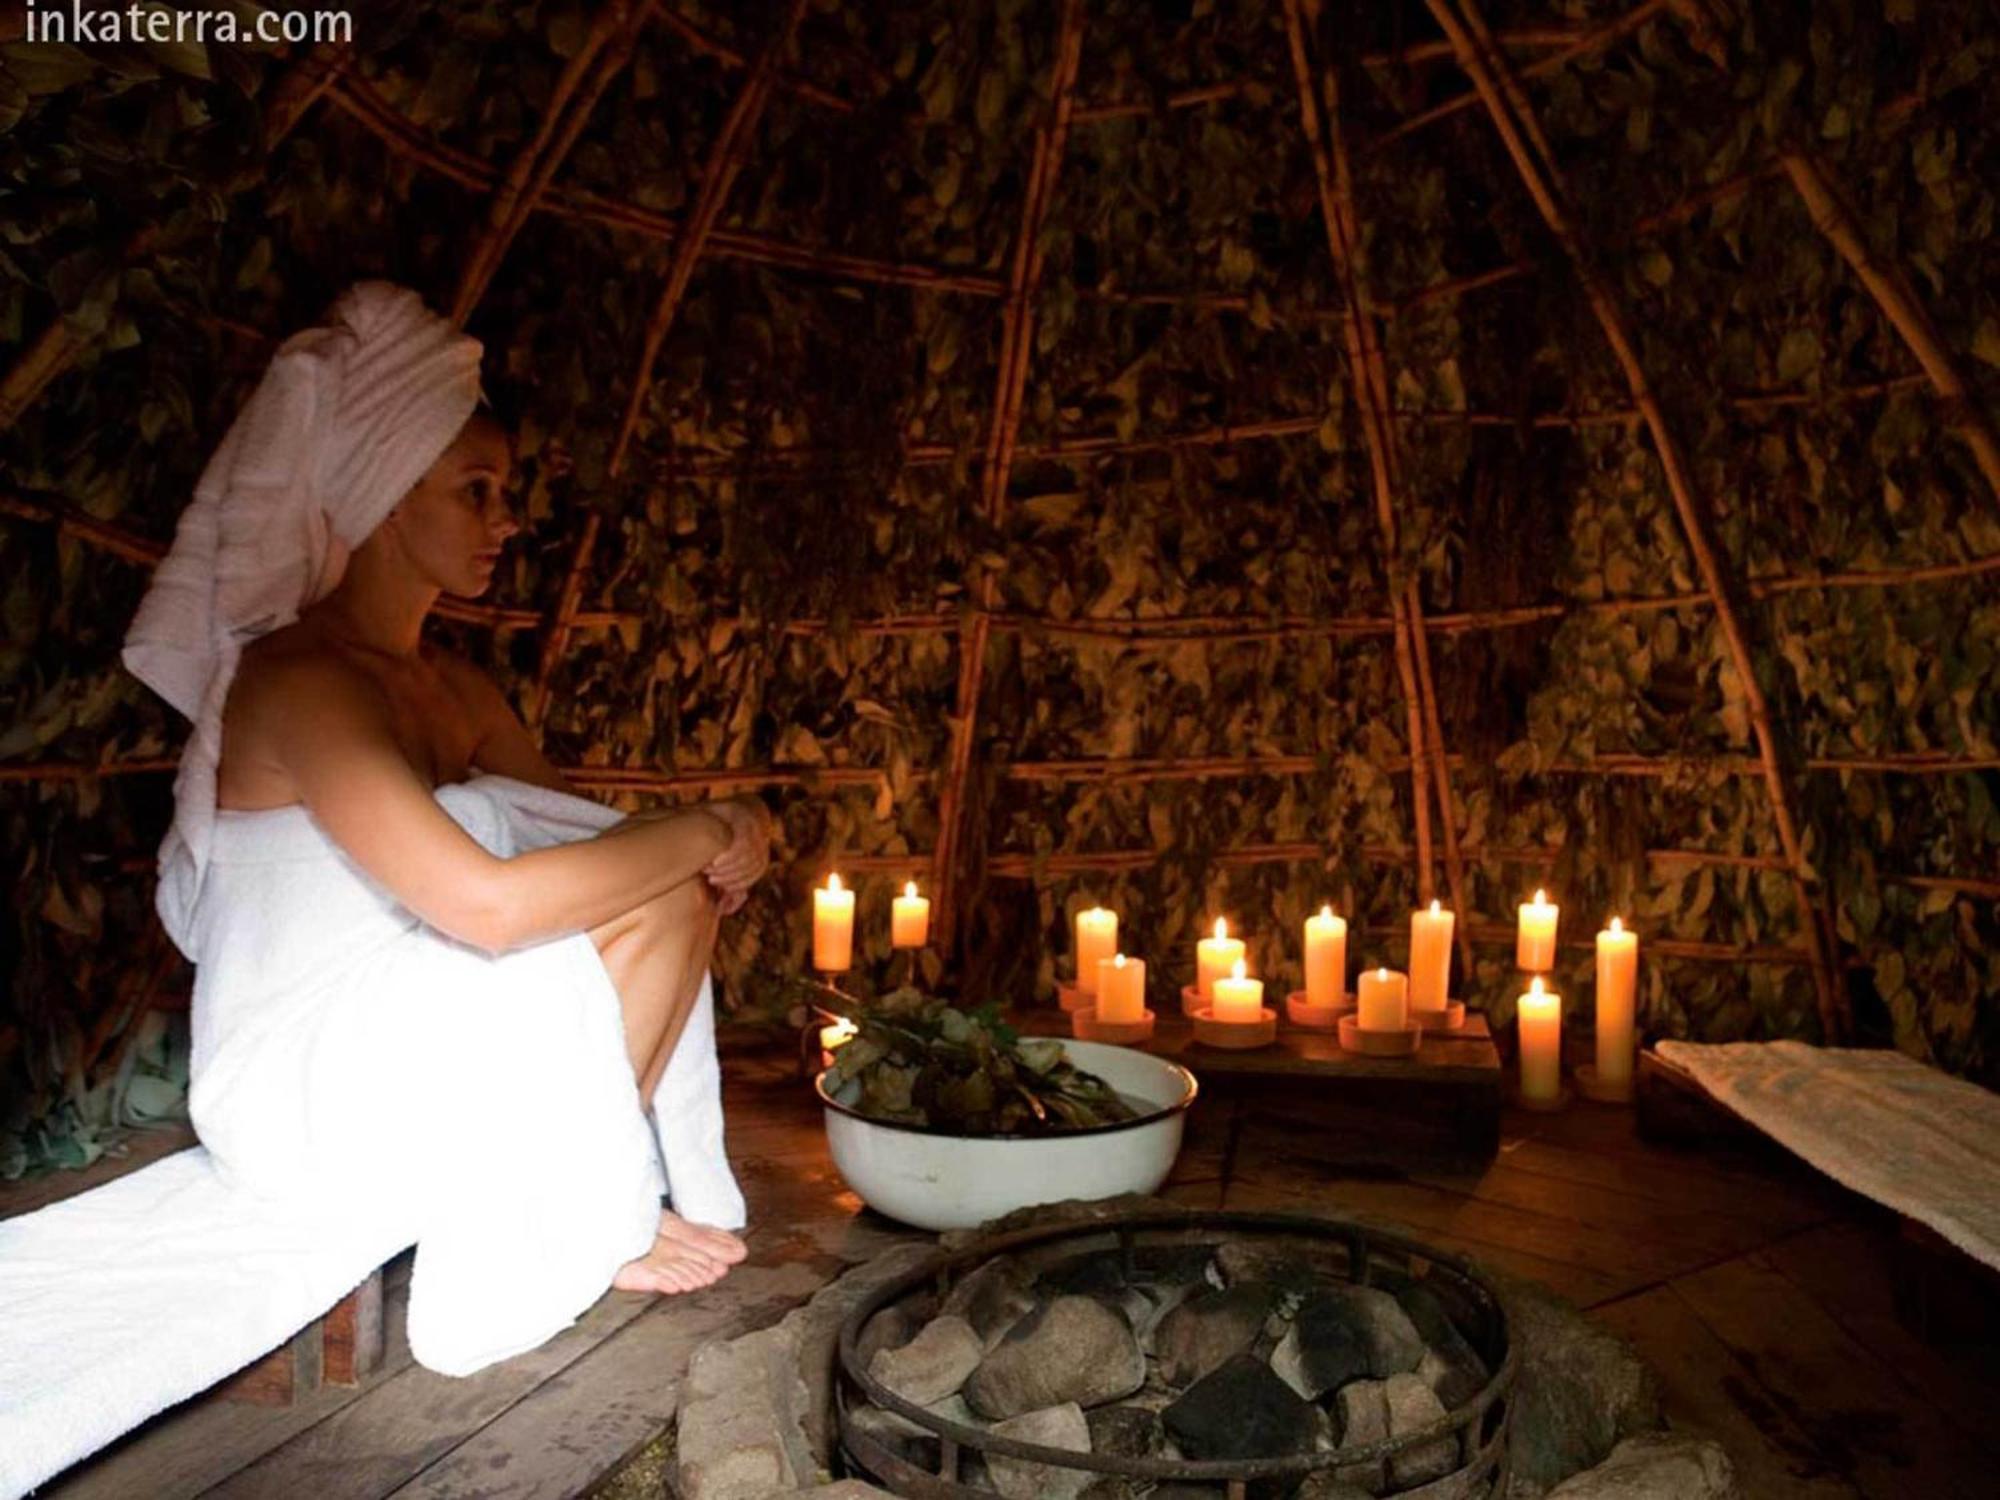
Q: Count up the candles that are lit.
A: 13